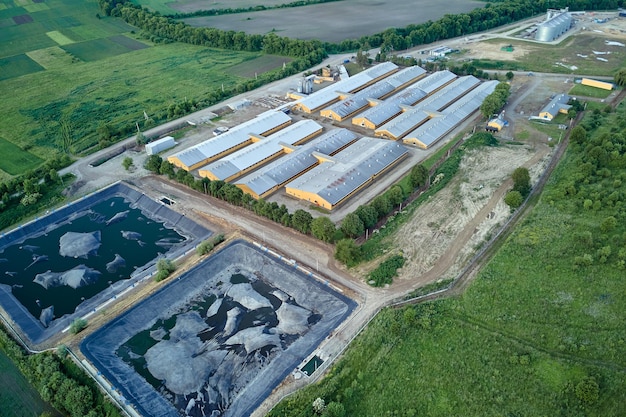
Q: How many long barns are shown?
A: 9